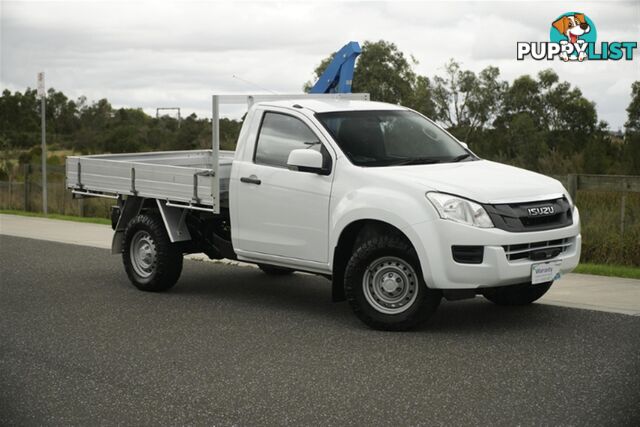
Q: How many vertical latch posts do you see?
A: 3